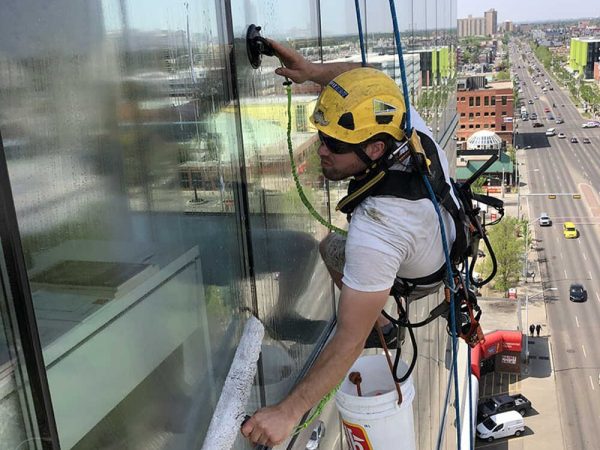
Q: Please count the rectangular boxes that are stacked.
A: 0